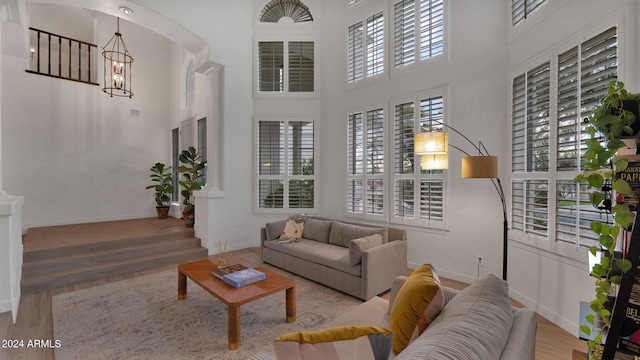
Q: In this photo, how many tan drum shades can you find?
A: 3